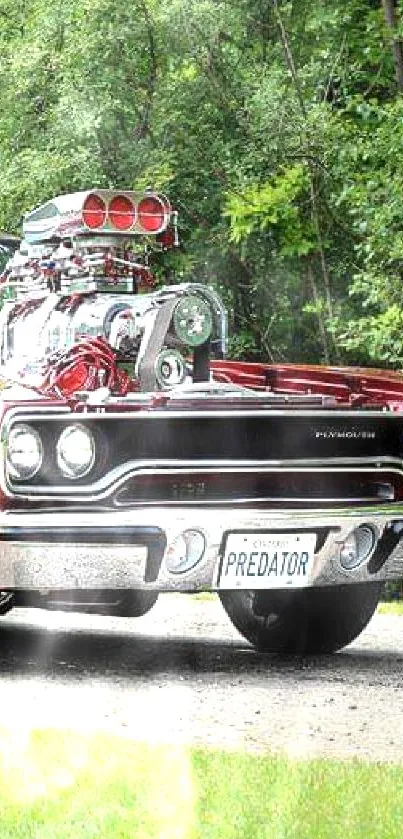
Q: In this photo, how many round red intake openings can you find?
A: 3